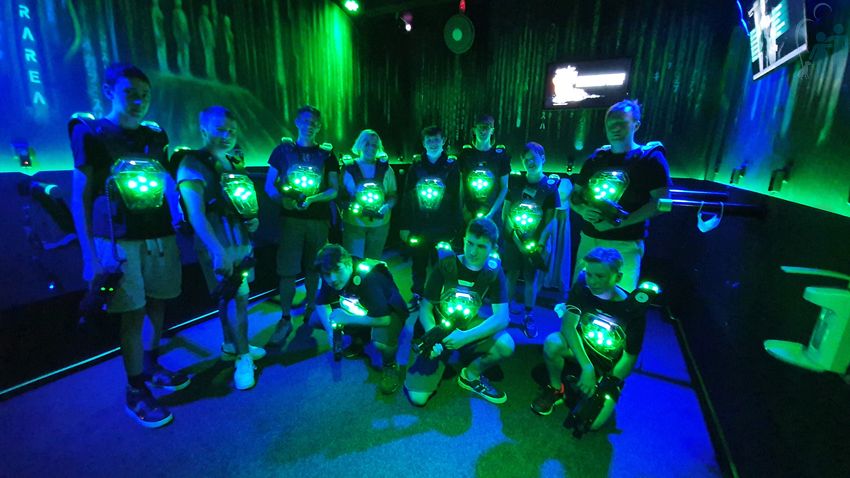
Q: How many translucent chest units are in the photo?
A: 11